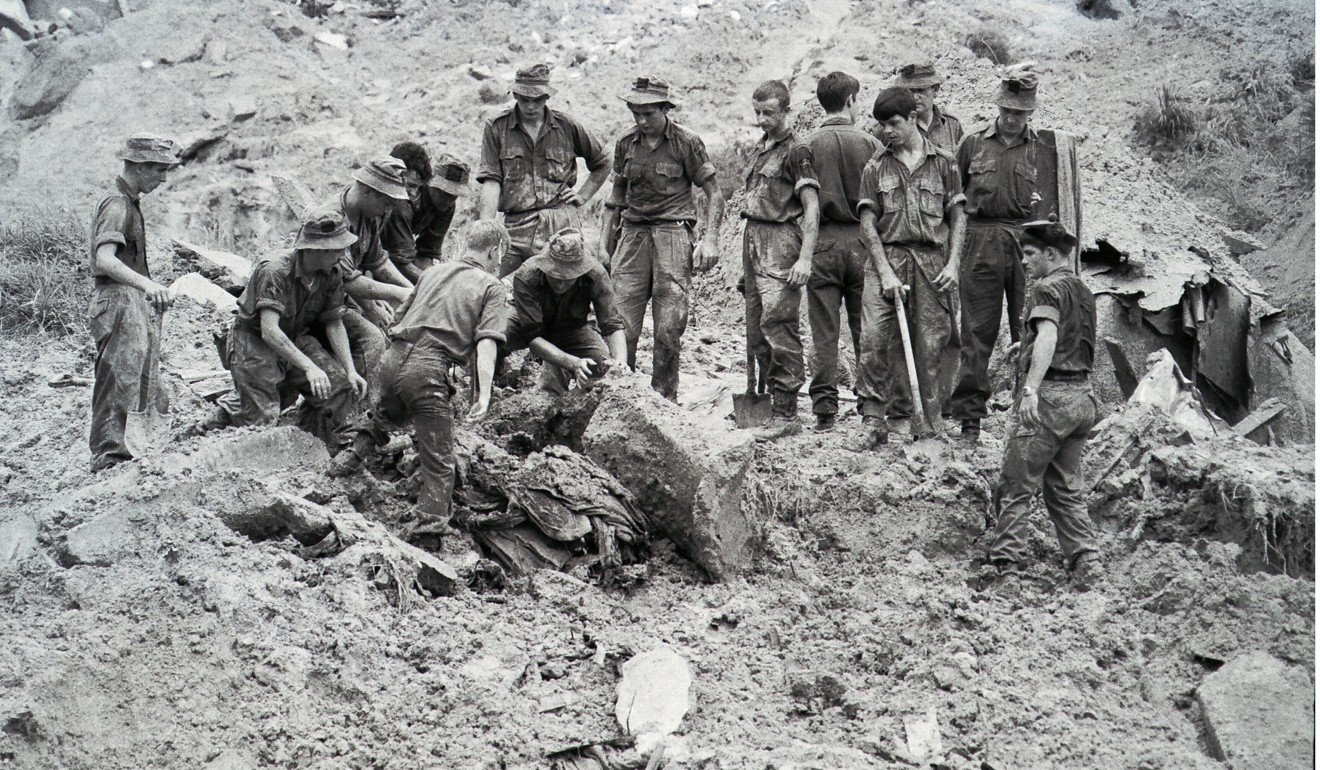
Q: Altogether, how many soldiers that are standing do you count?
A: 9